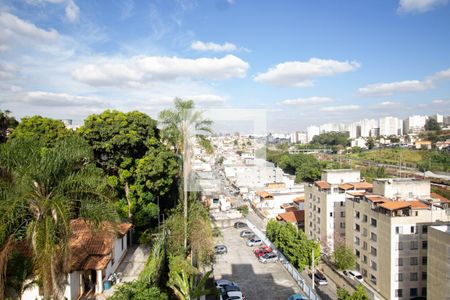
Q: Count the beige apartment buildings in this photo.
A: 3